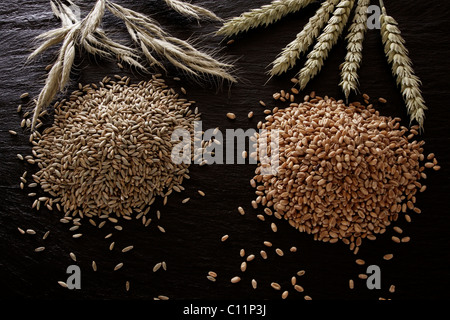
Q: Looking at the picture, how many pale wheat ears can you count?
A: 5